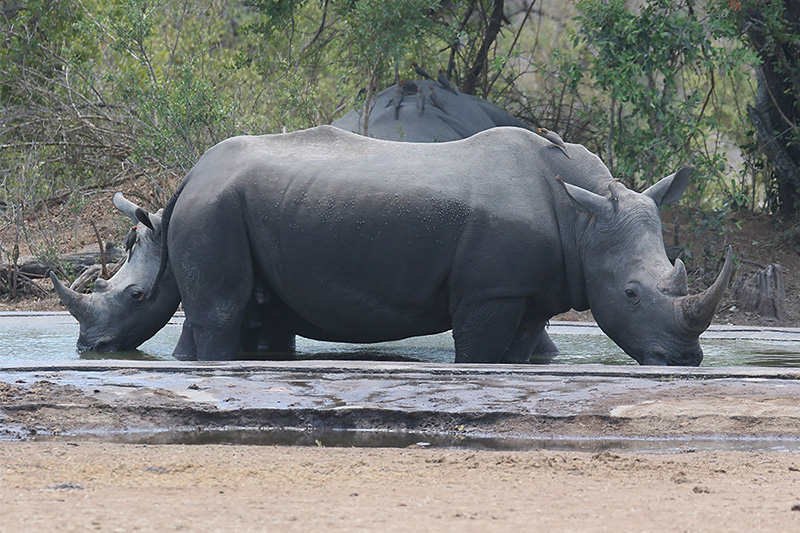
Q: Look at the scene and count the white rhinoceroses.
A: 3